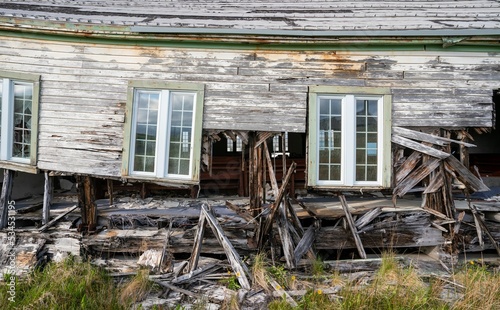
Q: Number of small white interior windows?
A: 4